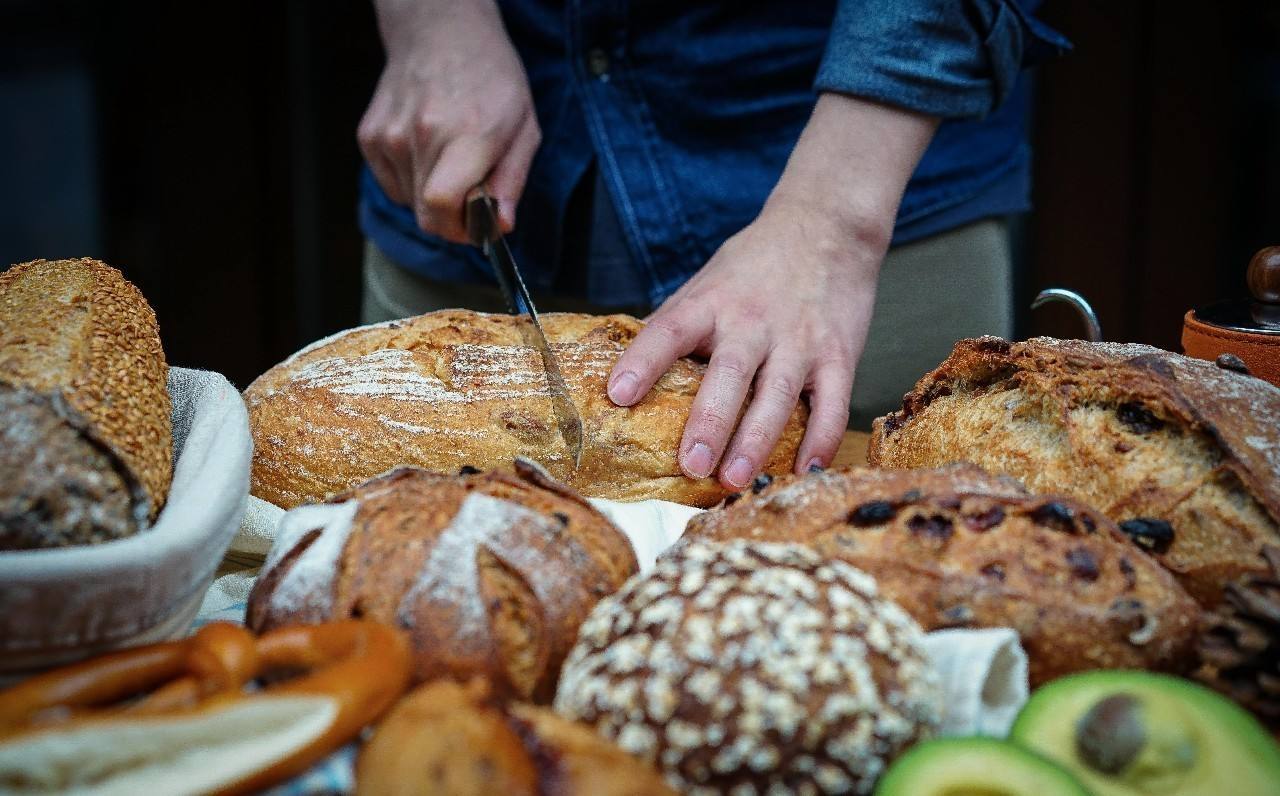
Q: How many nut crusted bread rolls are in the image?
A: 1